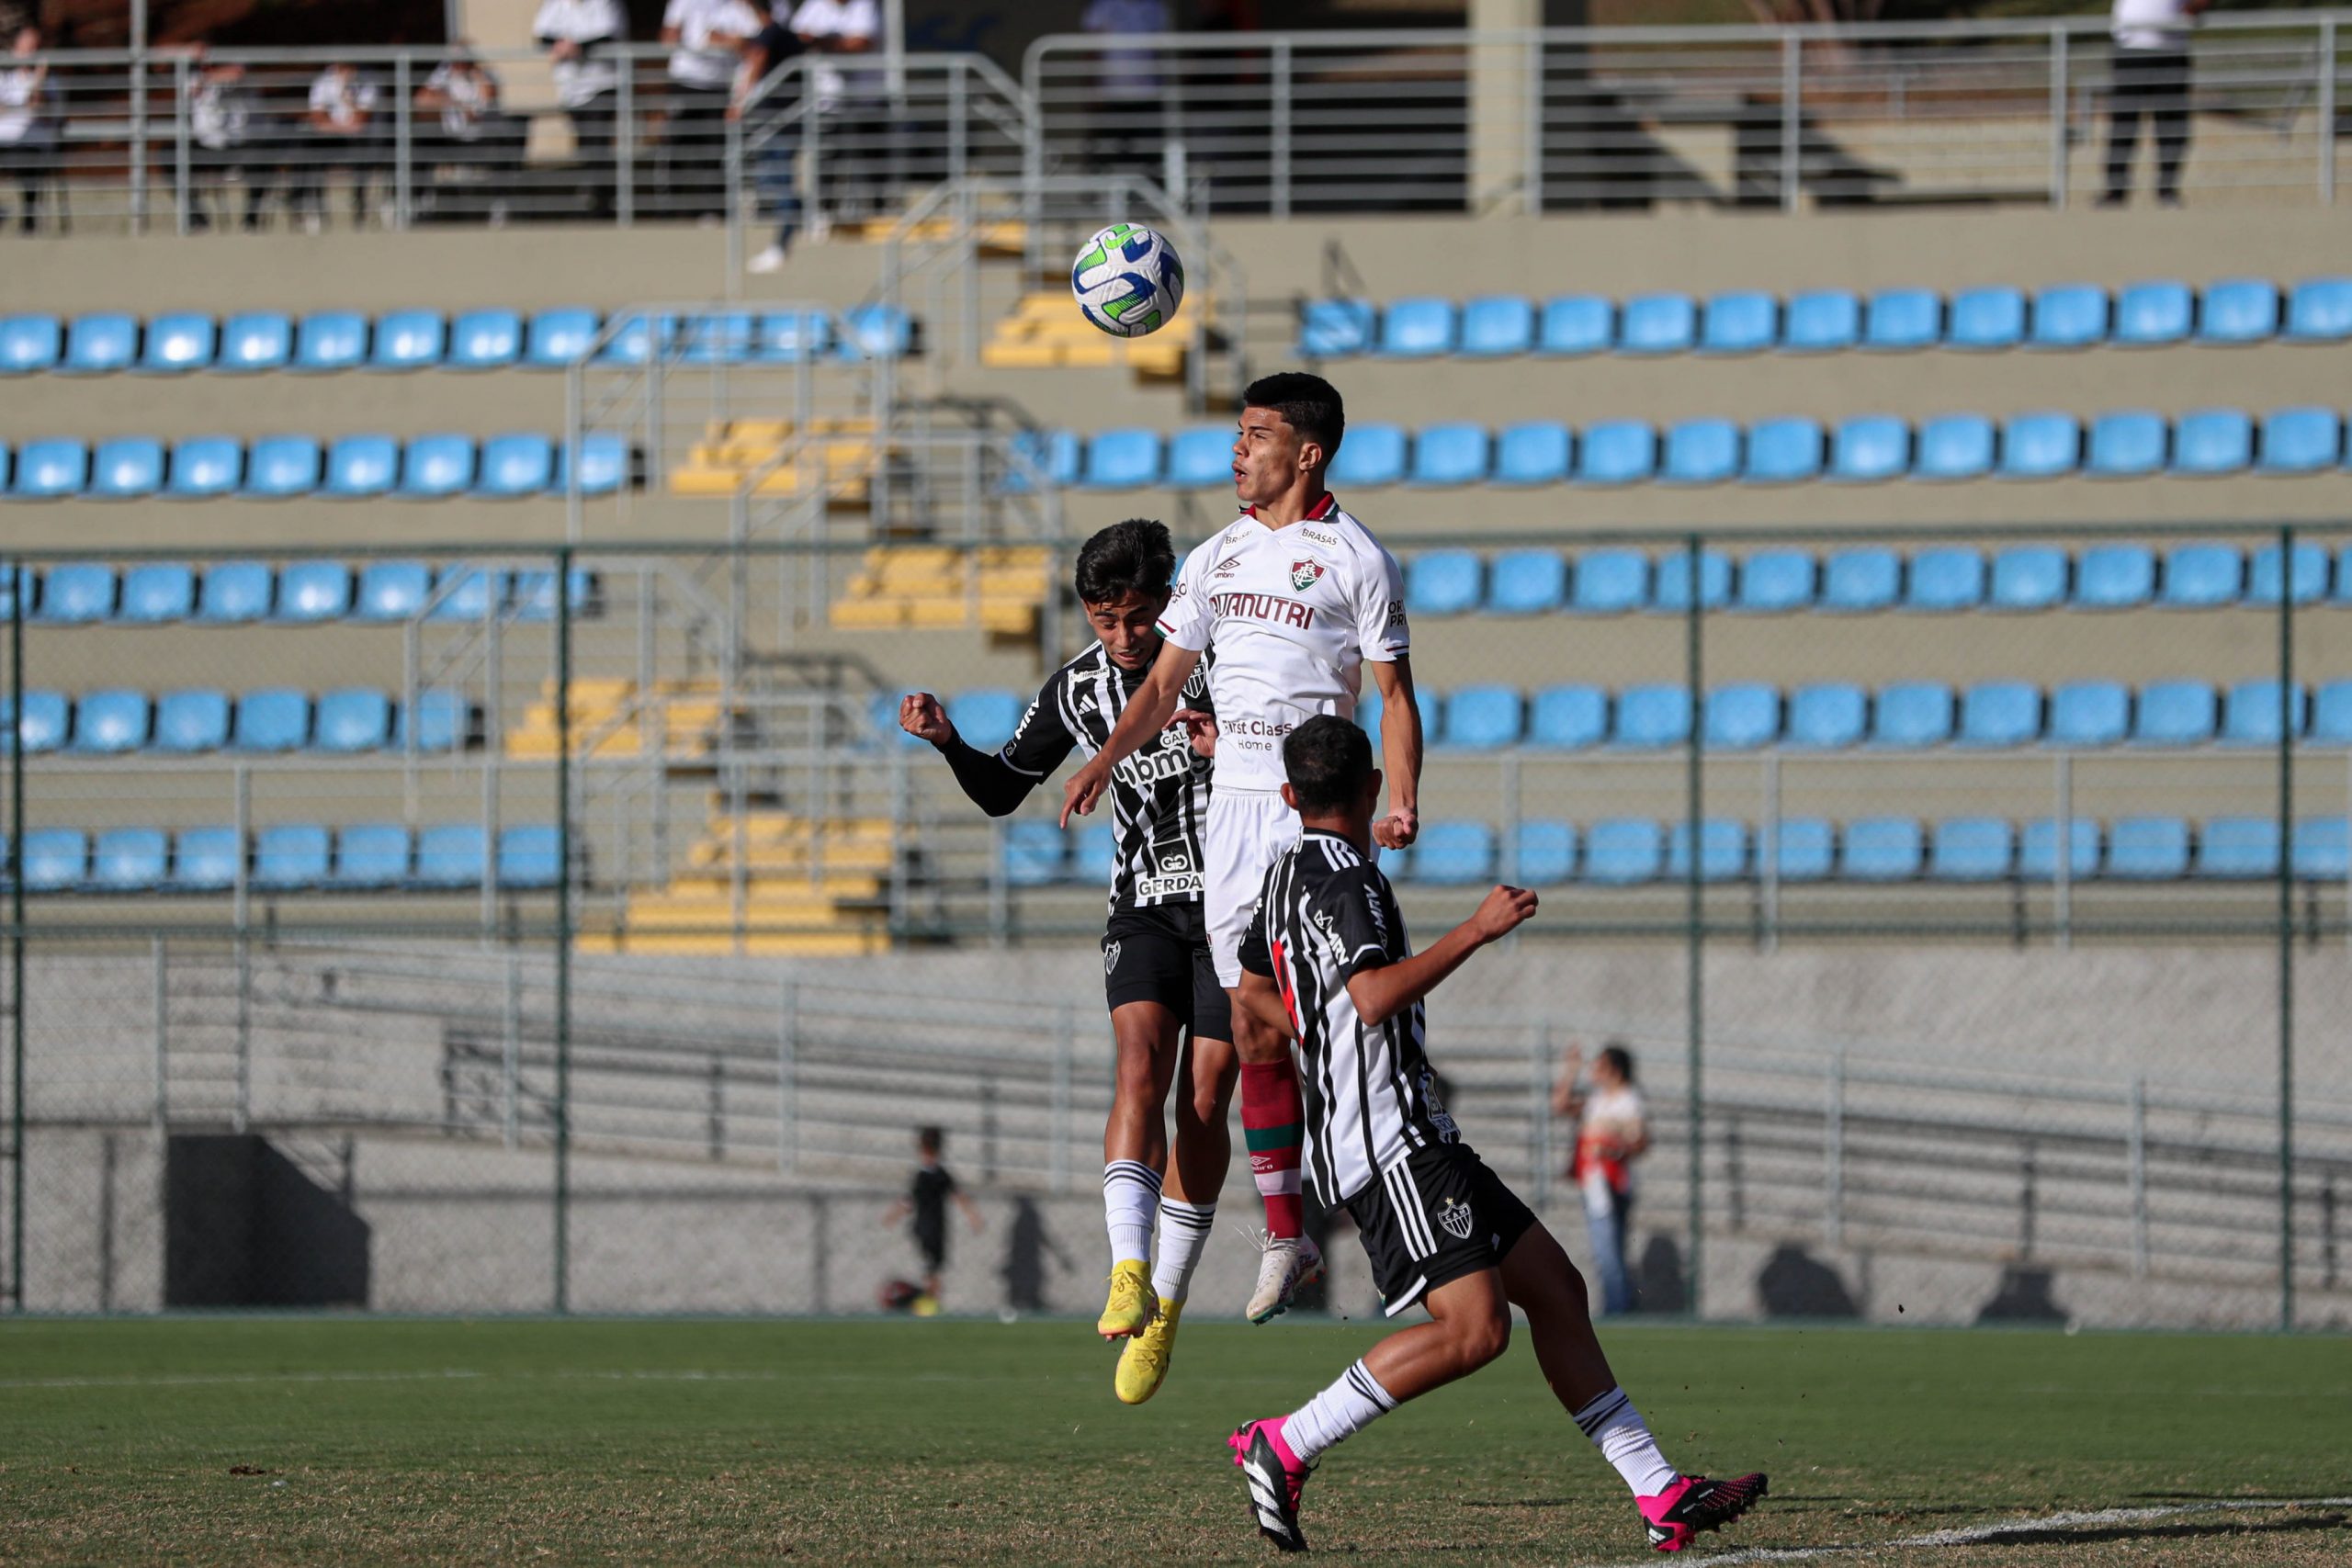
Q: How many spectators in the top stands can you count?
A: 10